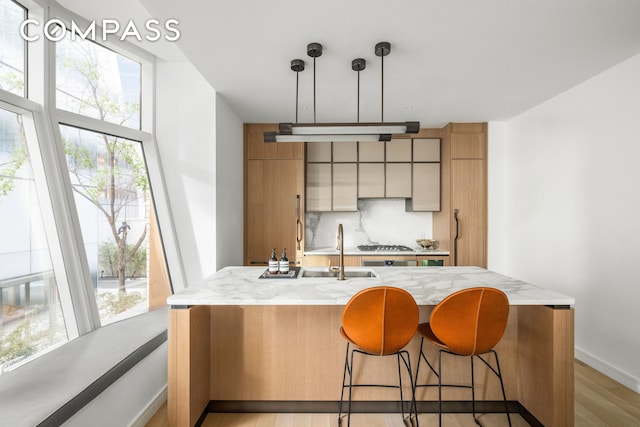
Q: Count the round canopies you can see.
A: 4